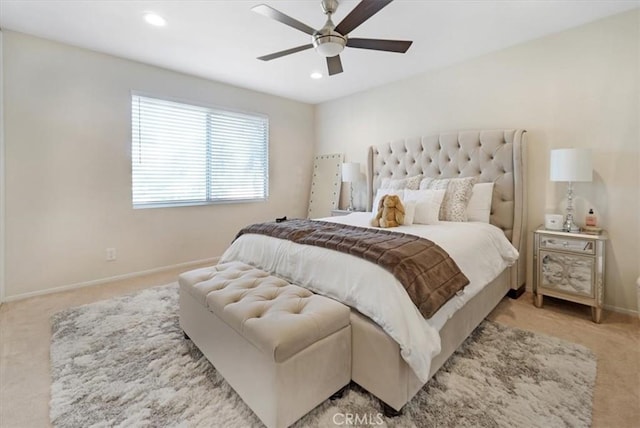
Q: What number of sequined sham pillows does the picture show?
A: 2